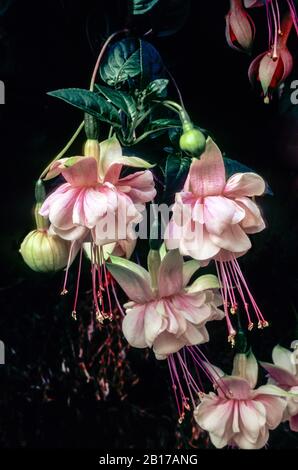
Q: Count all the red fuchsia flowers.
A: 2